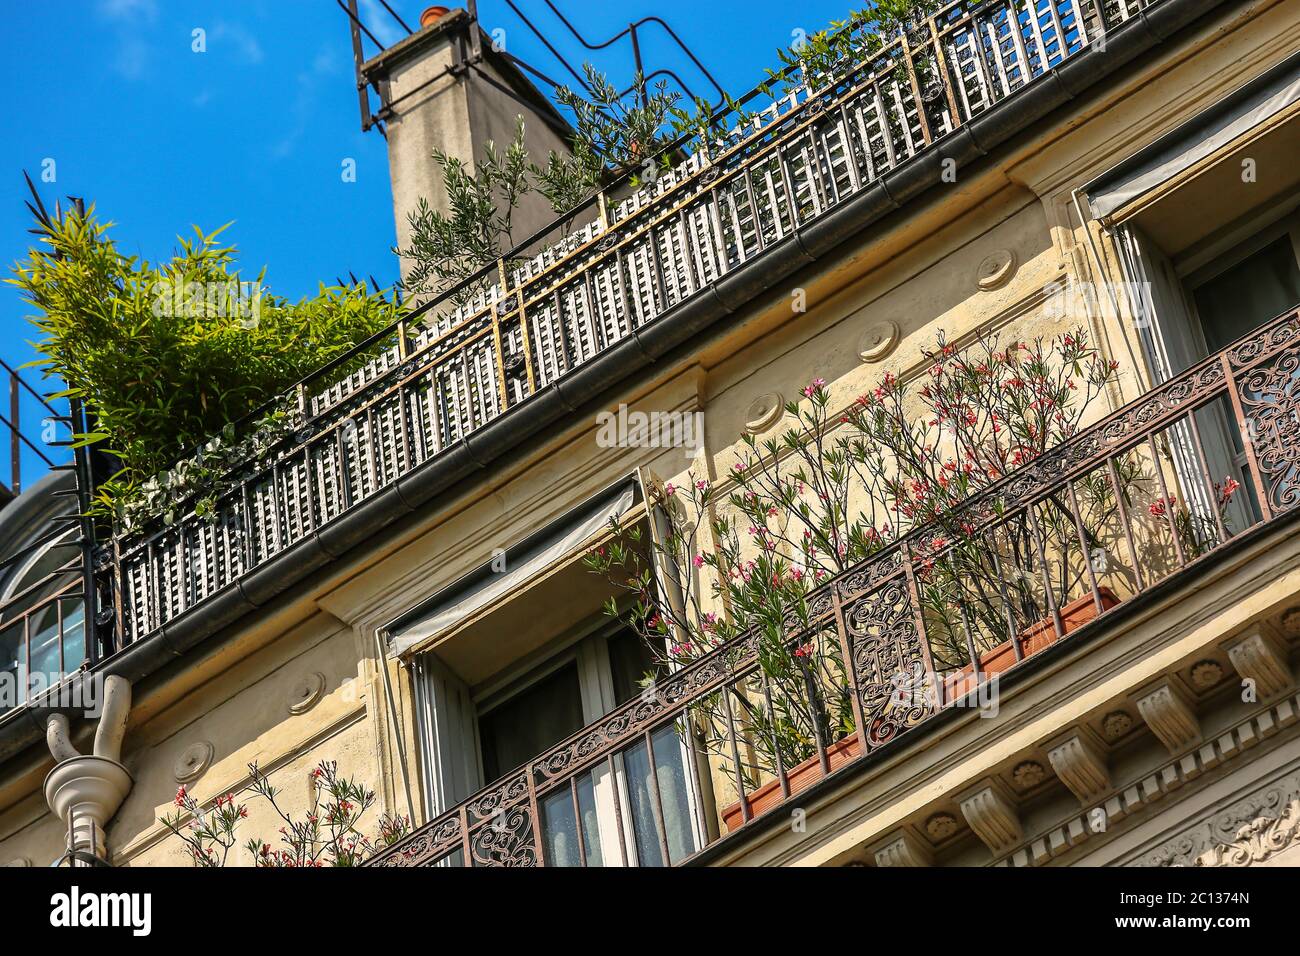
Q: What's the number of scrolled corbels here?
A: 5